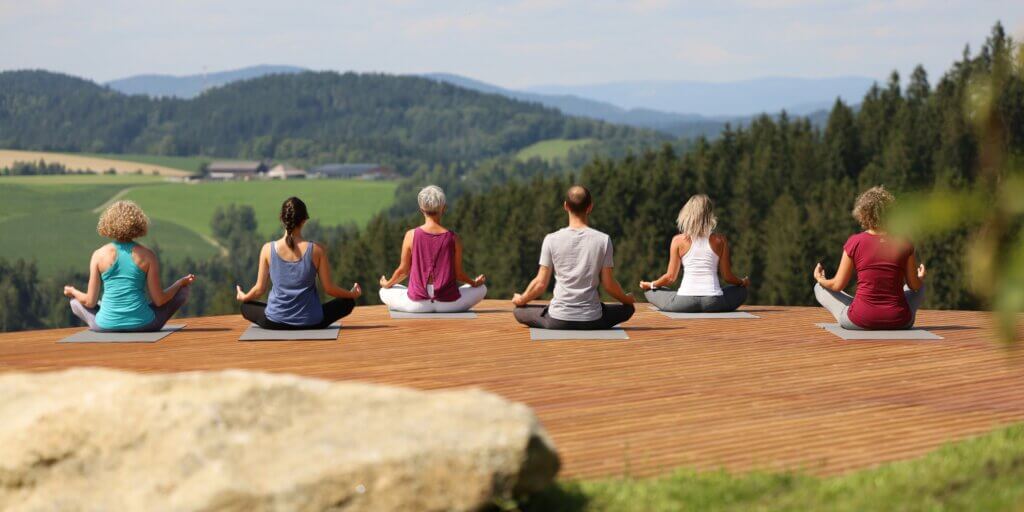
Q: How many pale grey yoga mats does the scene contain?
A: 6